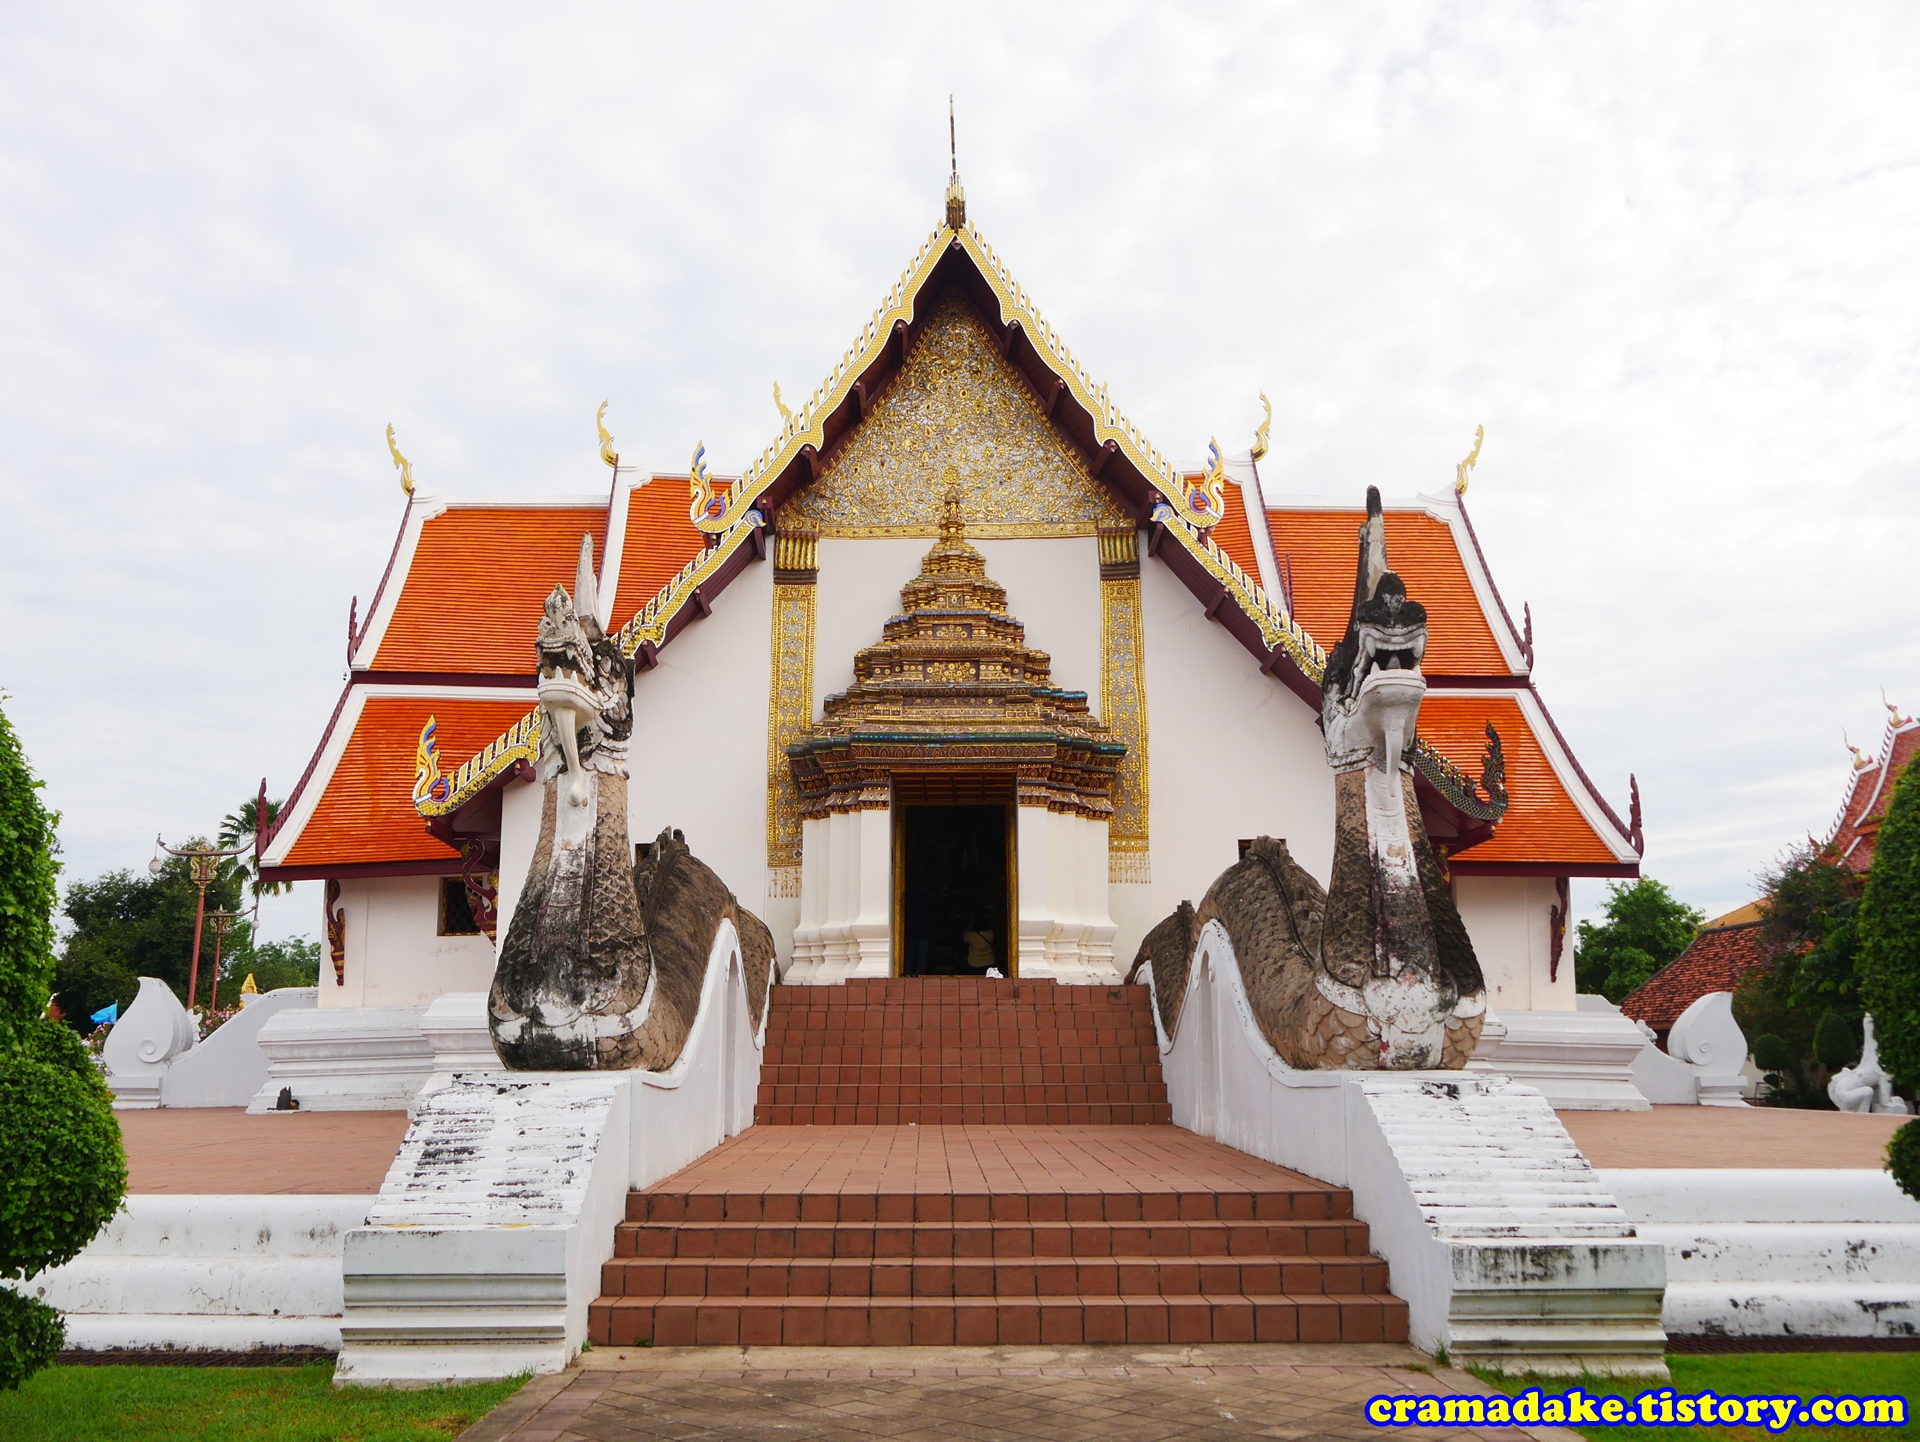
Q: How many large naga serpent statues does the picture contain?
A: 2